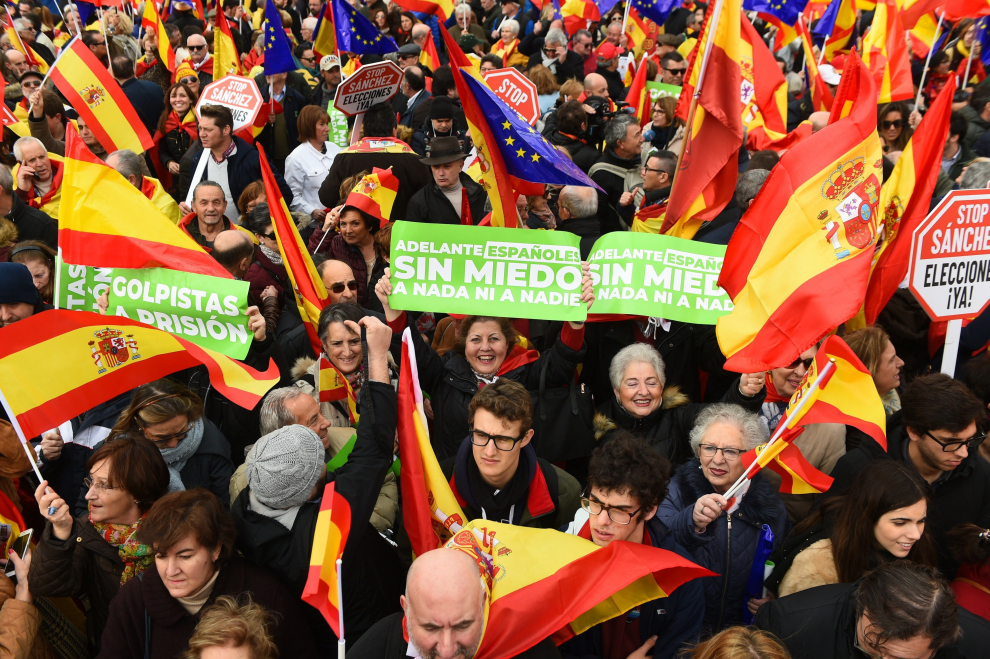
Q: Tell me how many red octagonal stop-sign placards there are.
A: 4